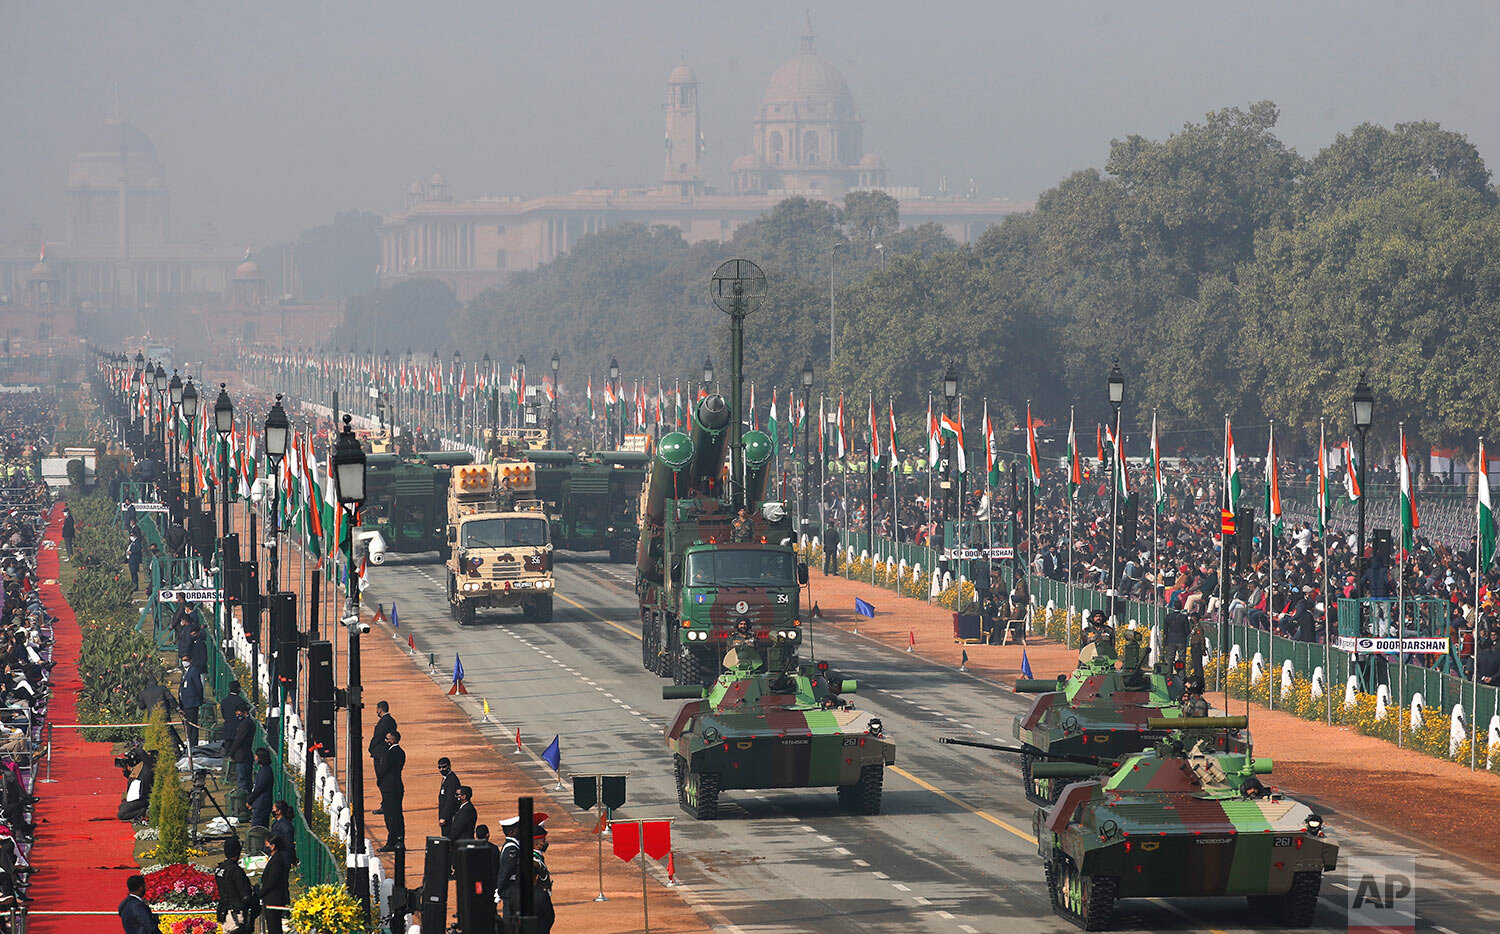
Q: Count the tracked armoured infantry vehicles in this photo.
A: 3